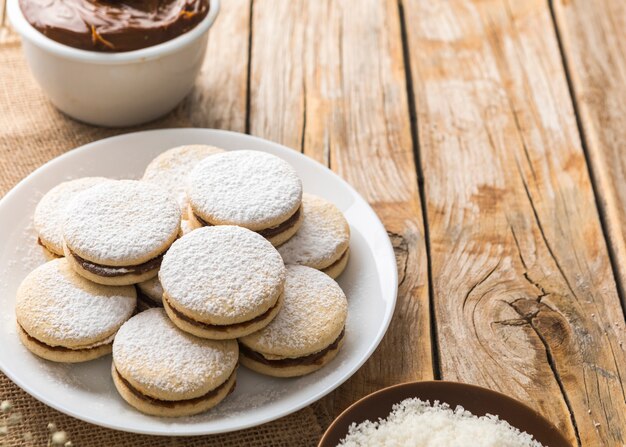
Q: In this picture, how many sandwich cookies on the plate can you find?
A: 10